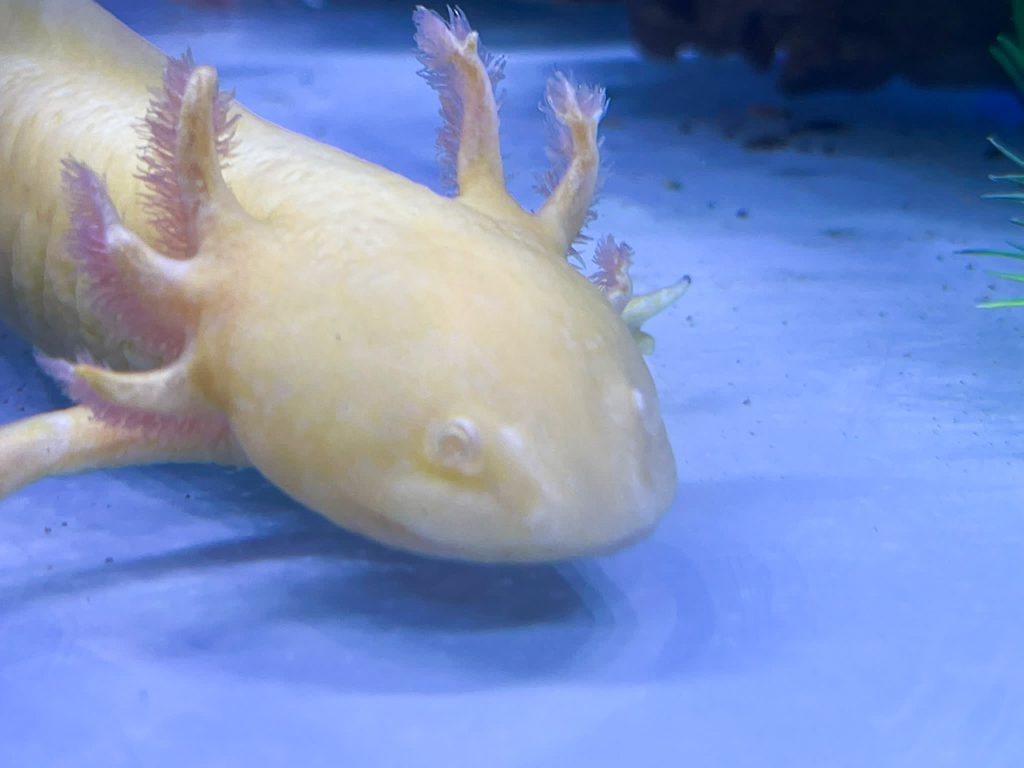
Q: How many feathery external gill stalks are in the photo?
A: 6